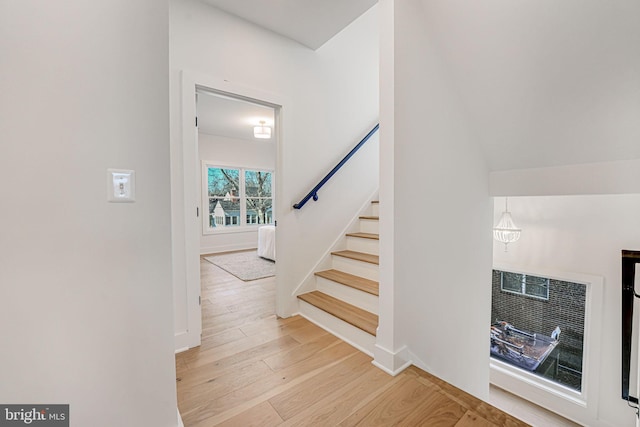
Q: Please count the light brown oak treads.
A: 6